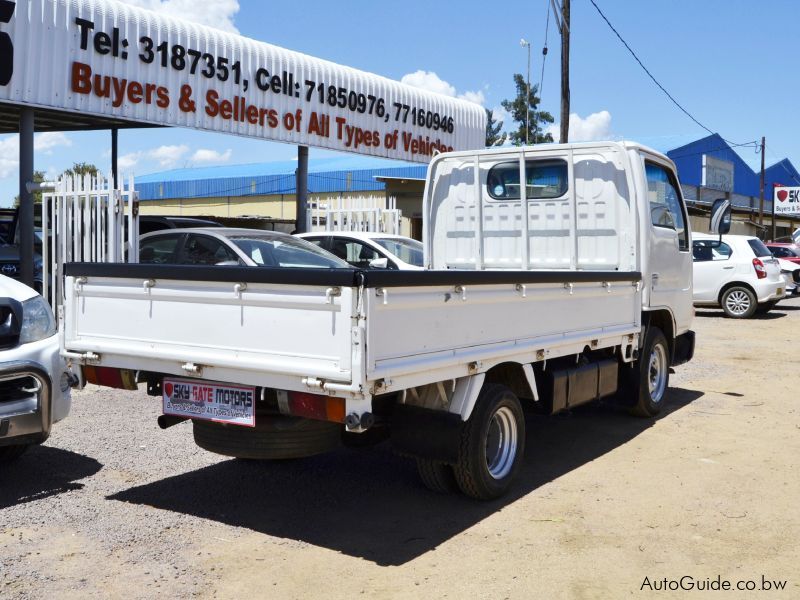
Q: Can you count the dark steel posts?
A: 3